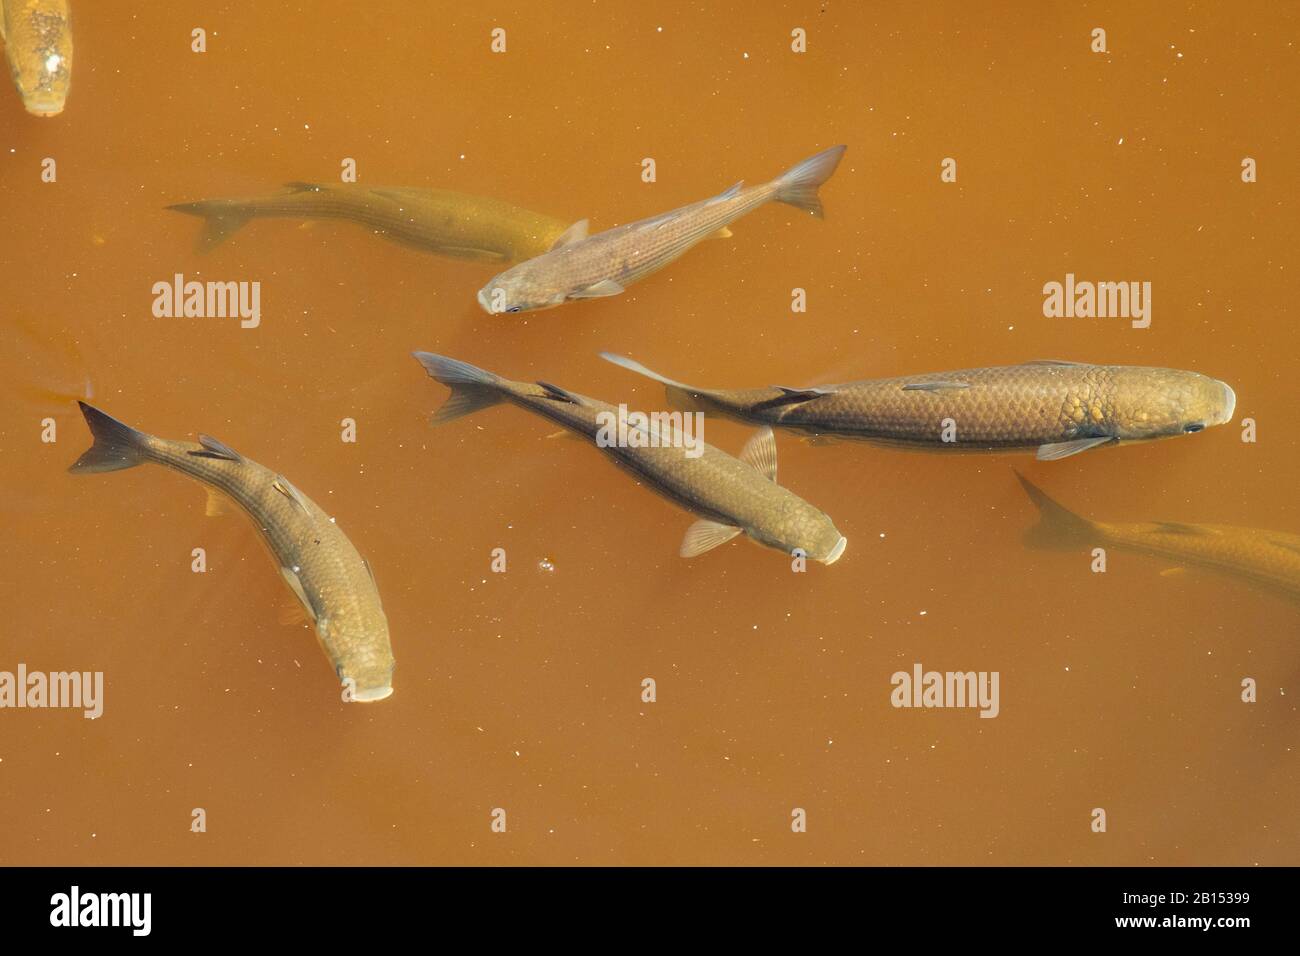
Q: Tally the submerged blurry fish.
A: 2